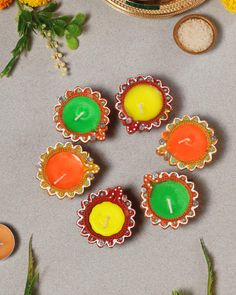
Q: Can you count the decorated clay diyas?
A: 6